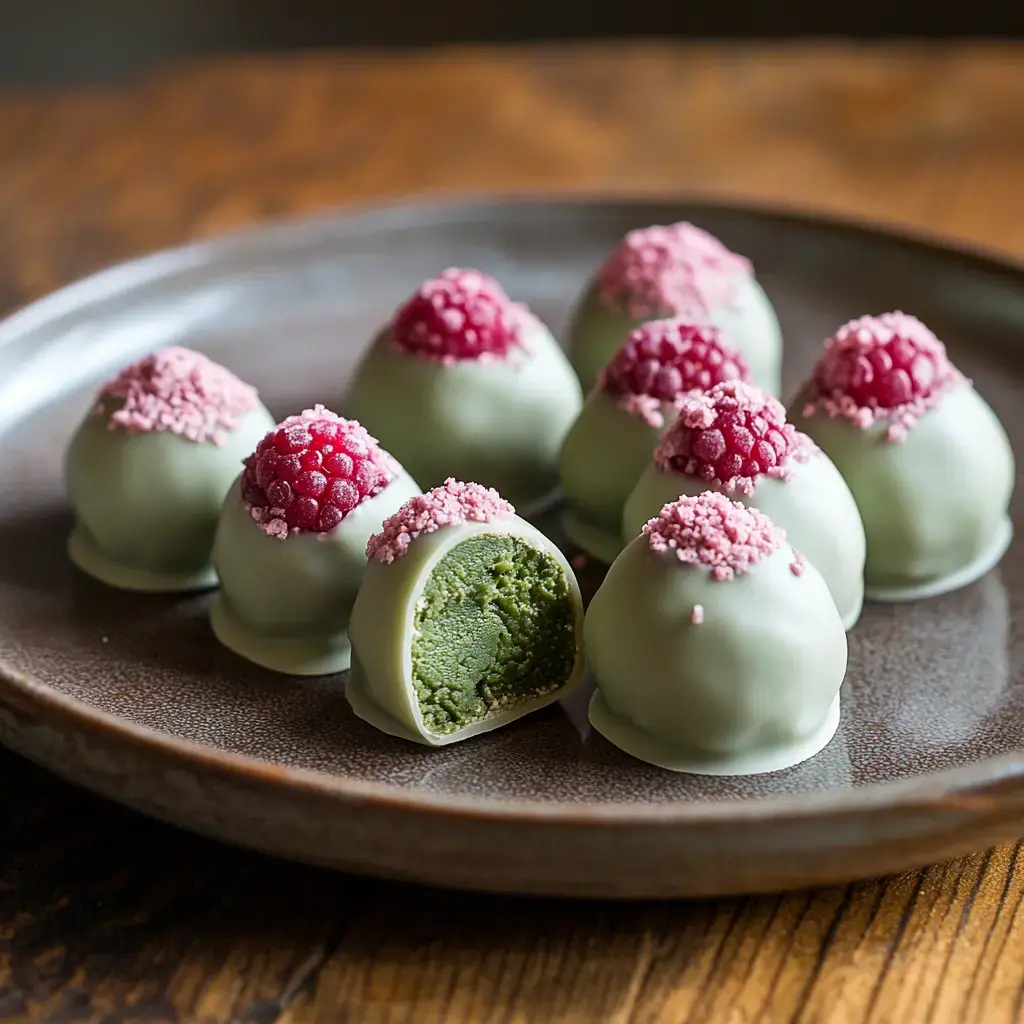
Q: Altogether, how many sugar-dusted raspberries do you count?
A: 5